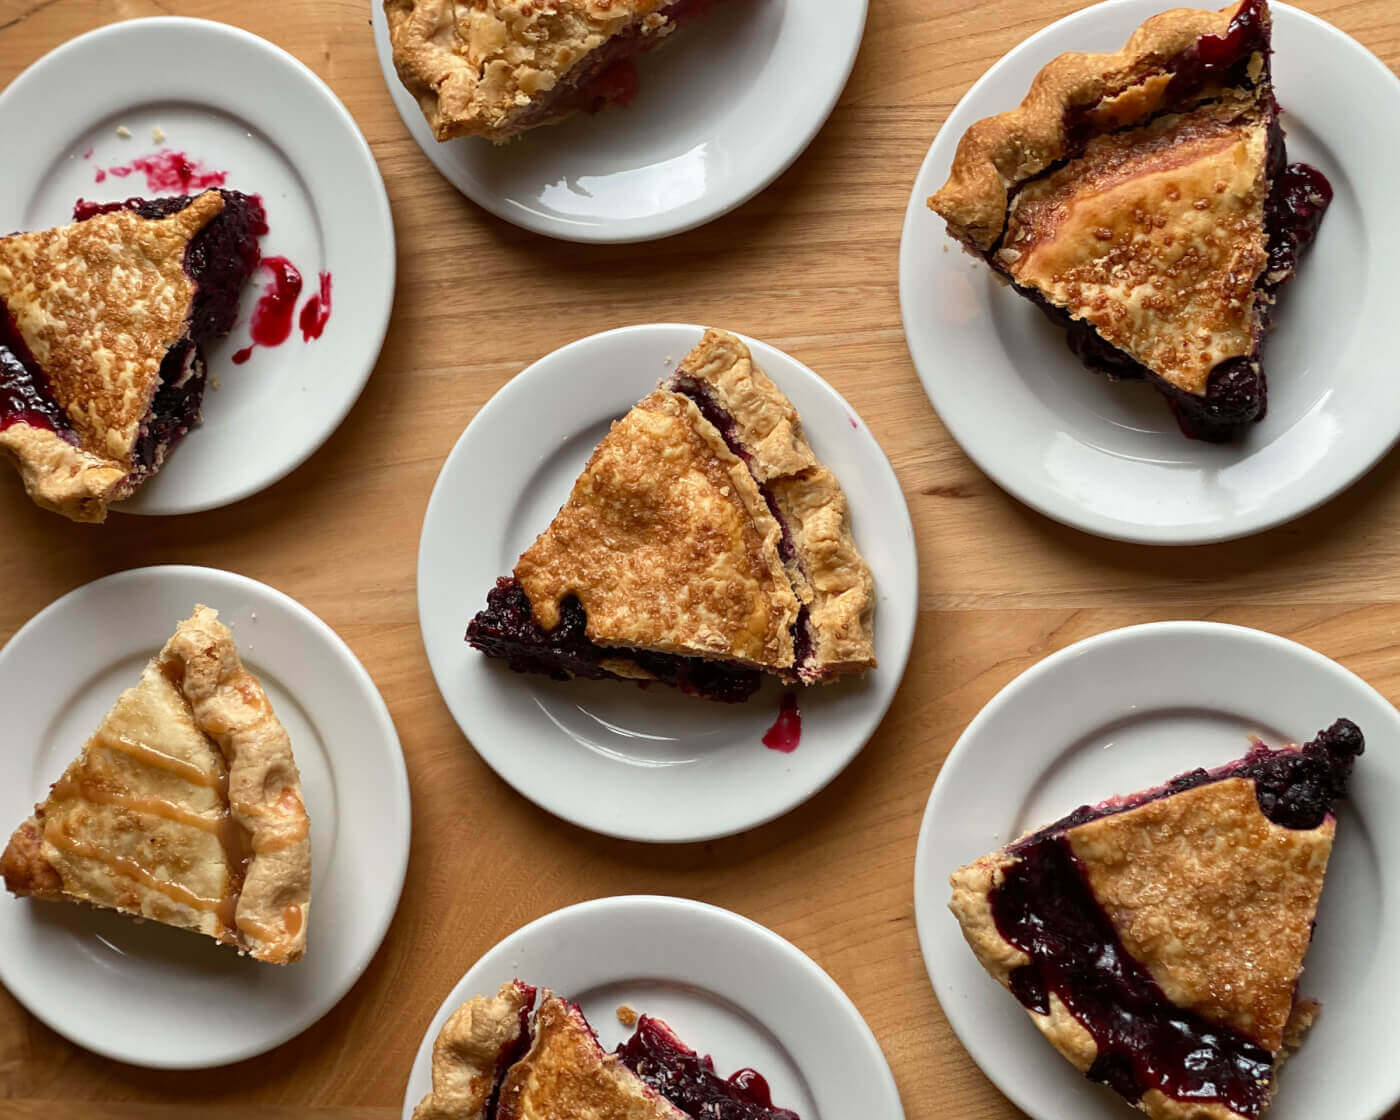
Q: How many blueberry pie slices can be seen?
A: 5